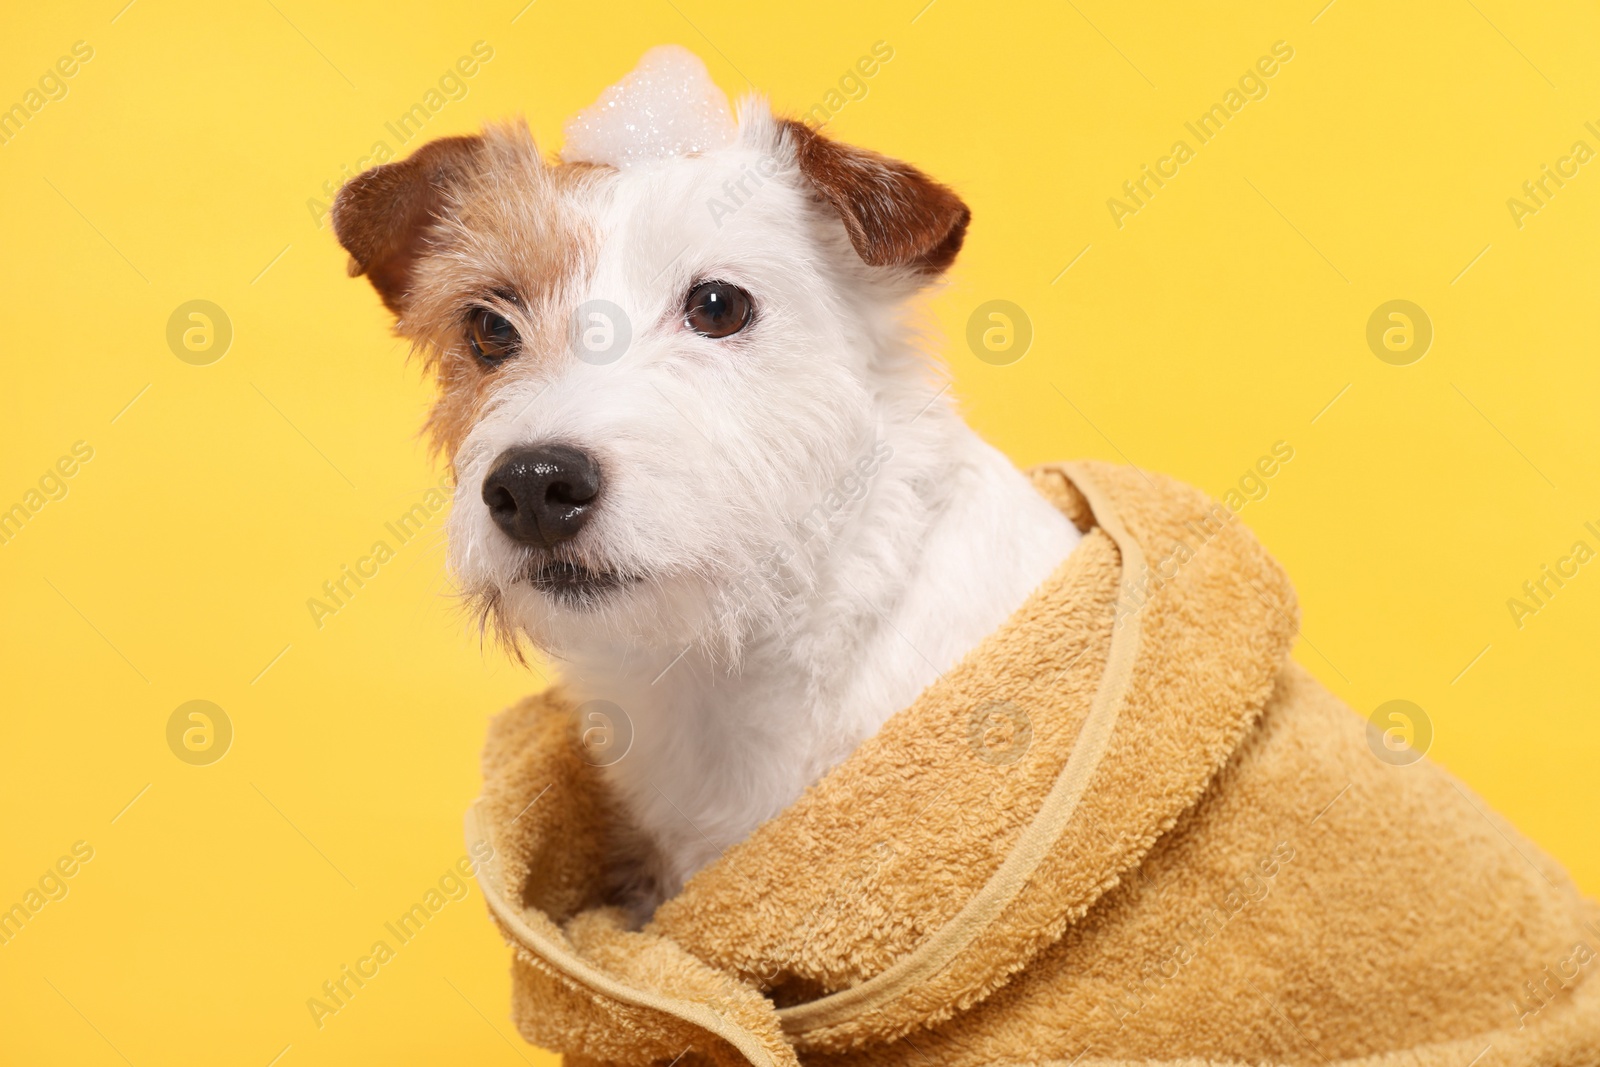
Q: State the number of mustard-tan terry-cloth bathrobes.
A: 1